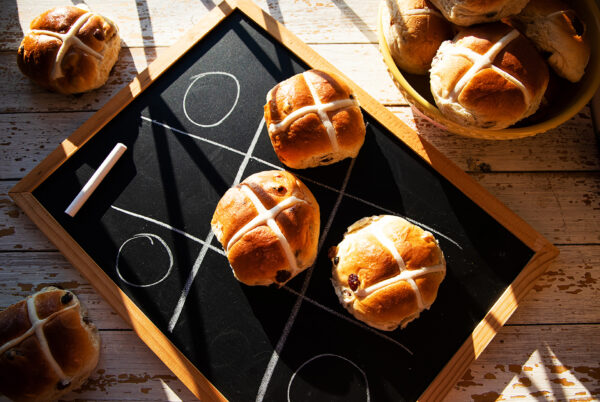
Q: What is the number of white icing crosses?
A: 6